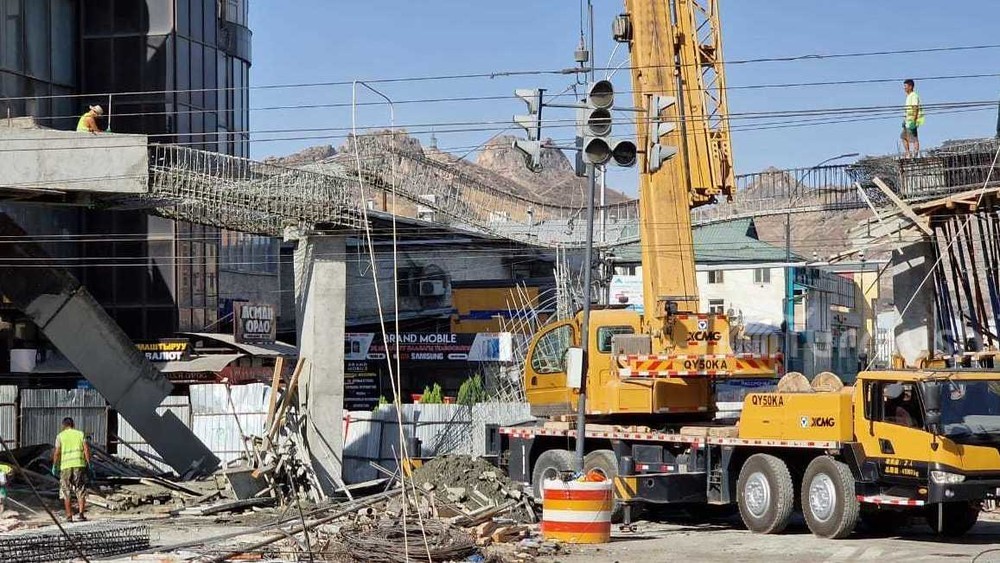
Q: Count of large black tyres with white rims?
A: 4